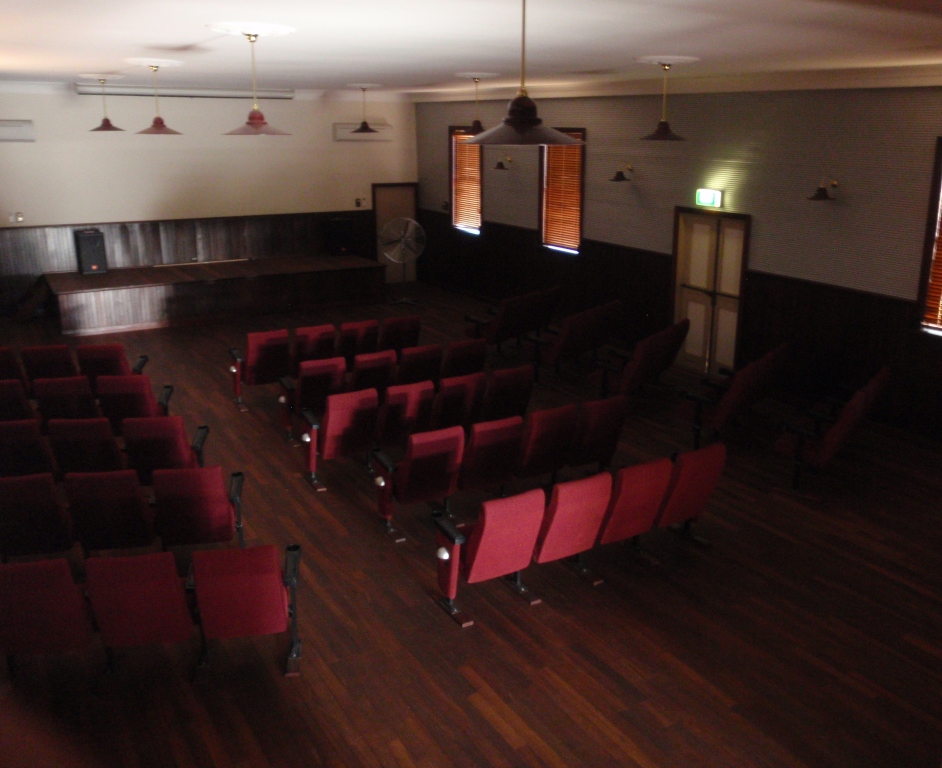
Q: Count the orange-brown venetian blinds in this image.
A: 3